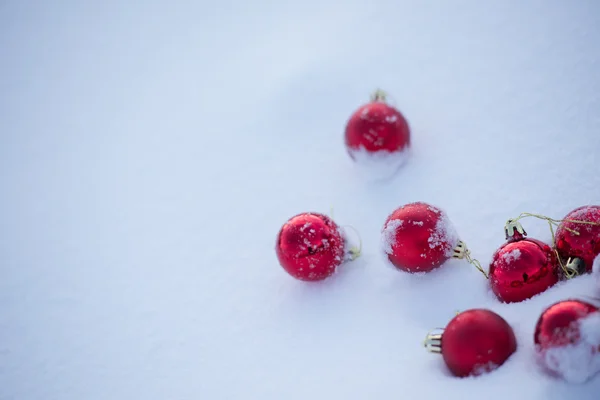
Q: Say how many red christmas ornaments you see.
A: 7